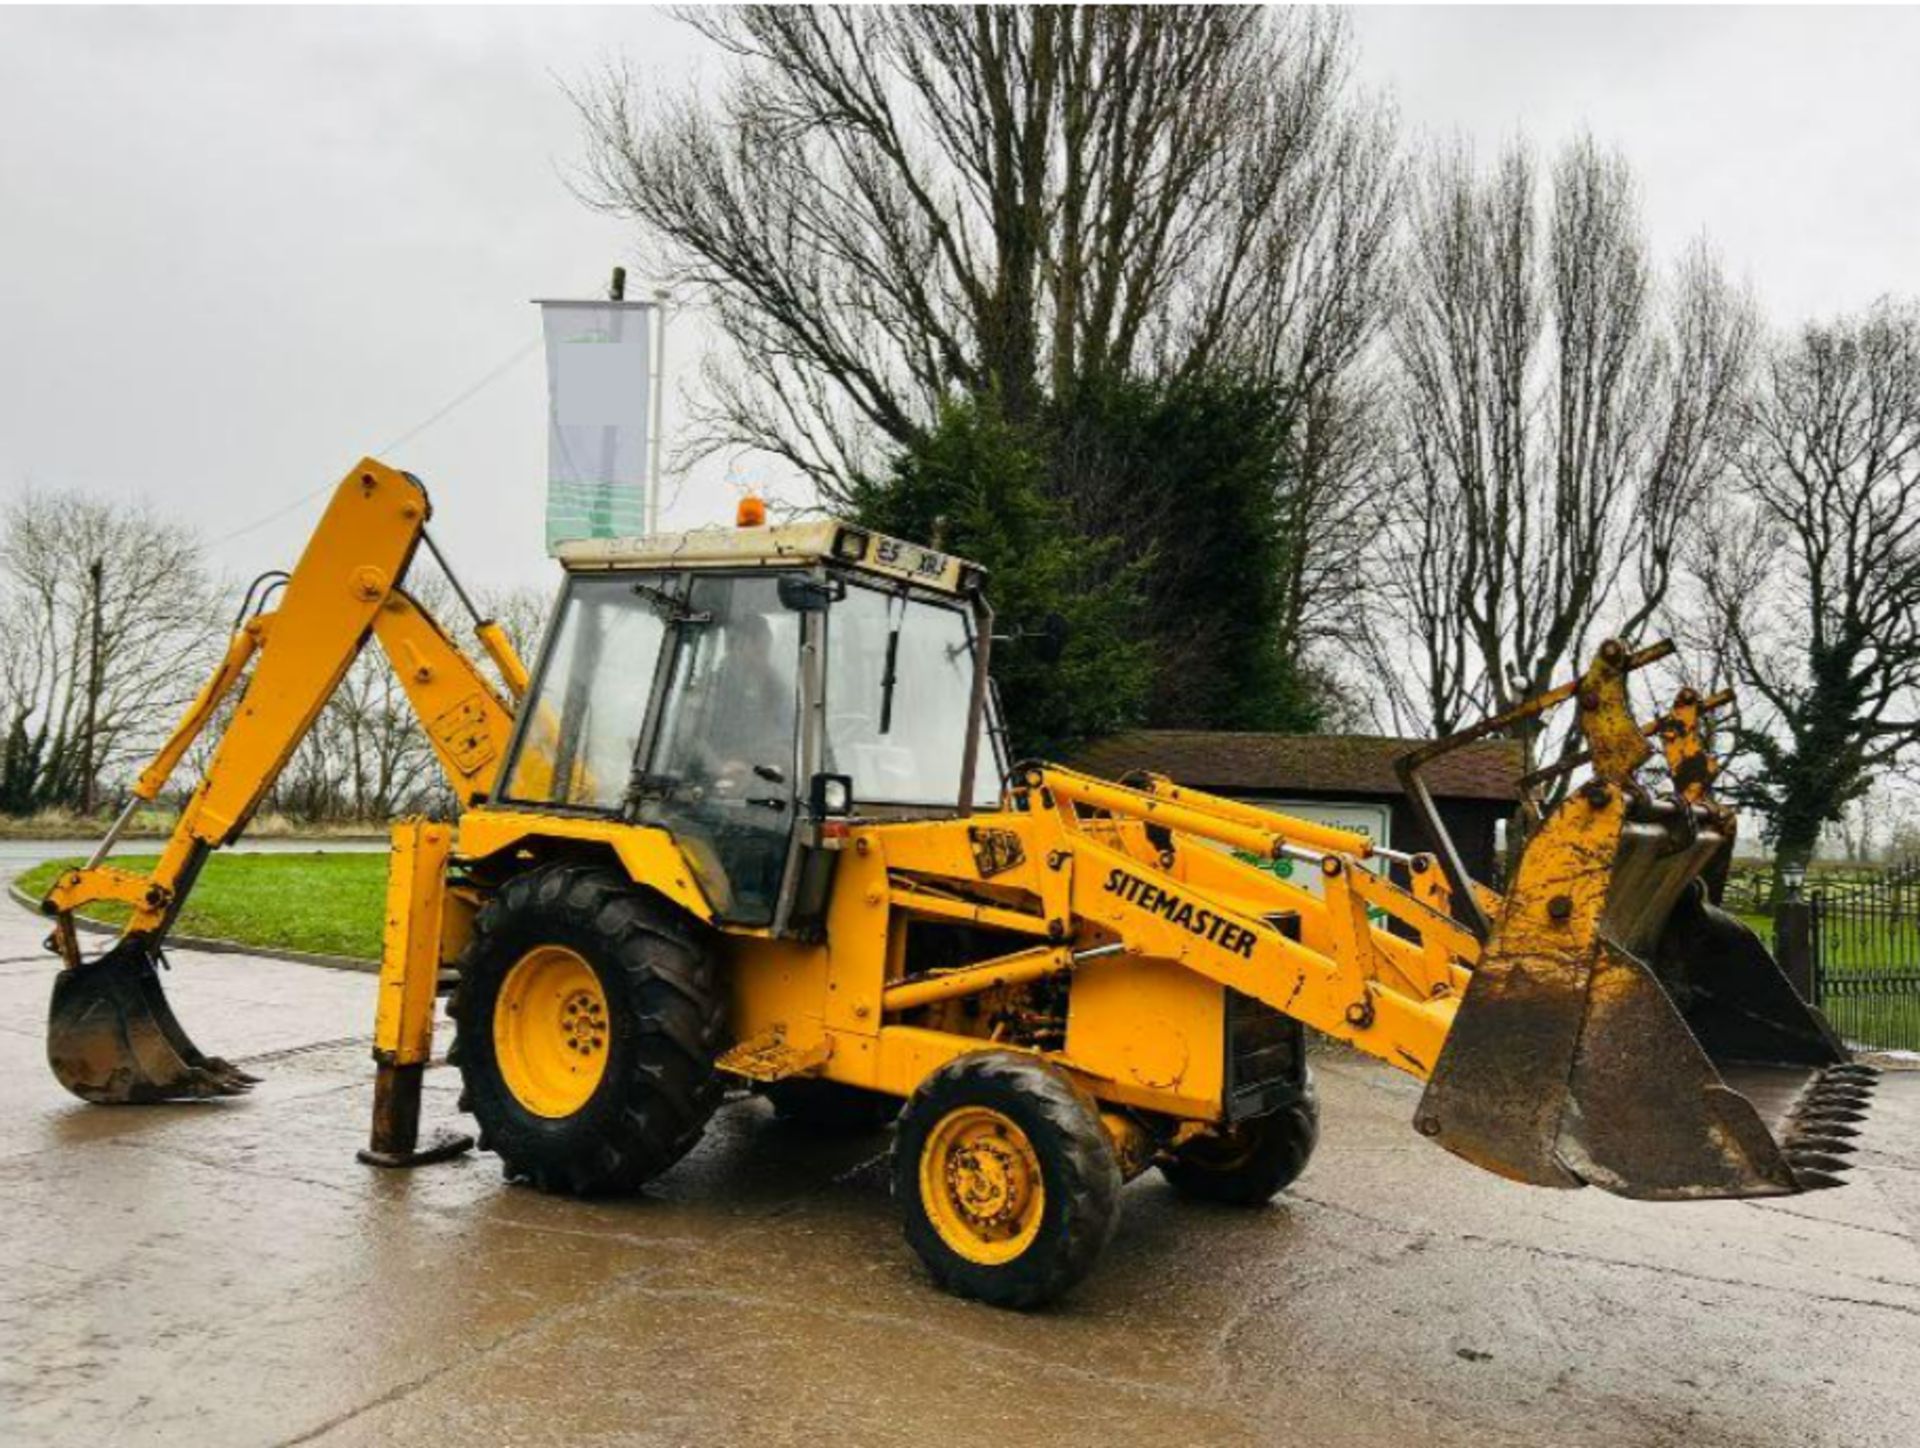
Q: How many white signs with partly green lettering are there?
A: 1